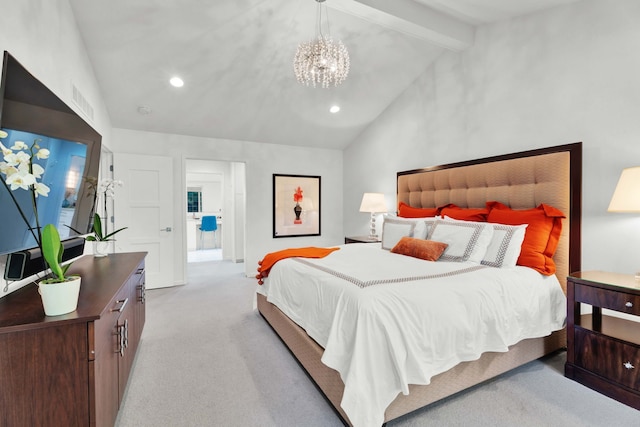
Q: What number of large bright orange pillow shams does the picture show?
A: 3